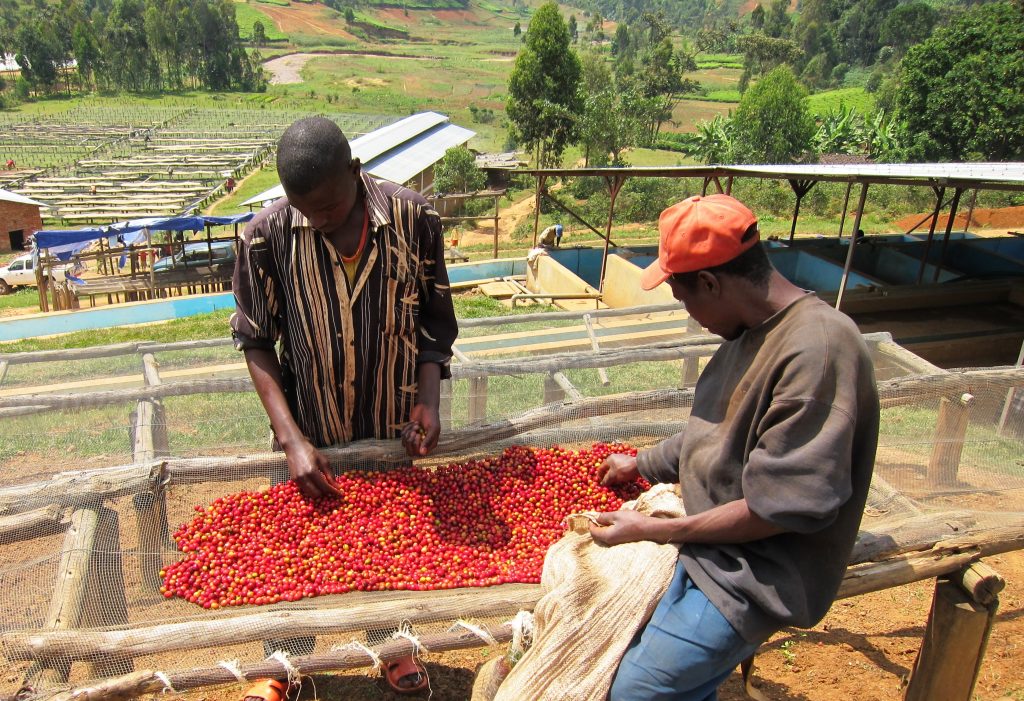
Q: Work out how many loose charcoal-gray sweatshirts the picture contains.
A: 1